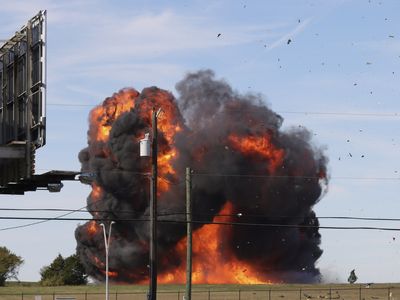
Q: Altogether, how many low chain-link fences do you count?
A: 1